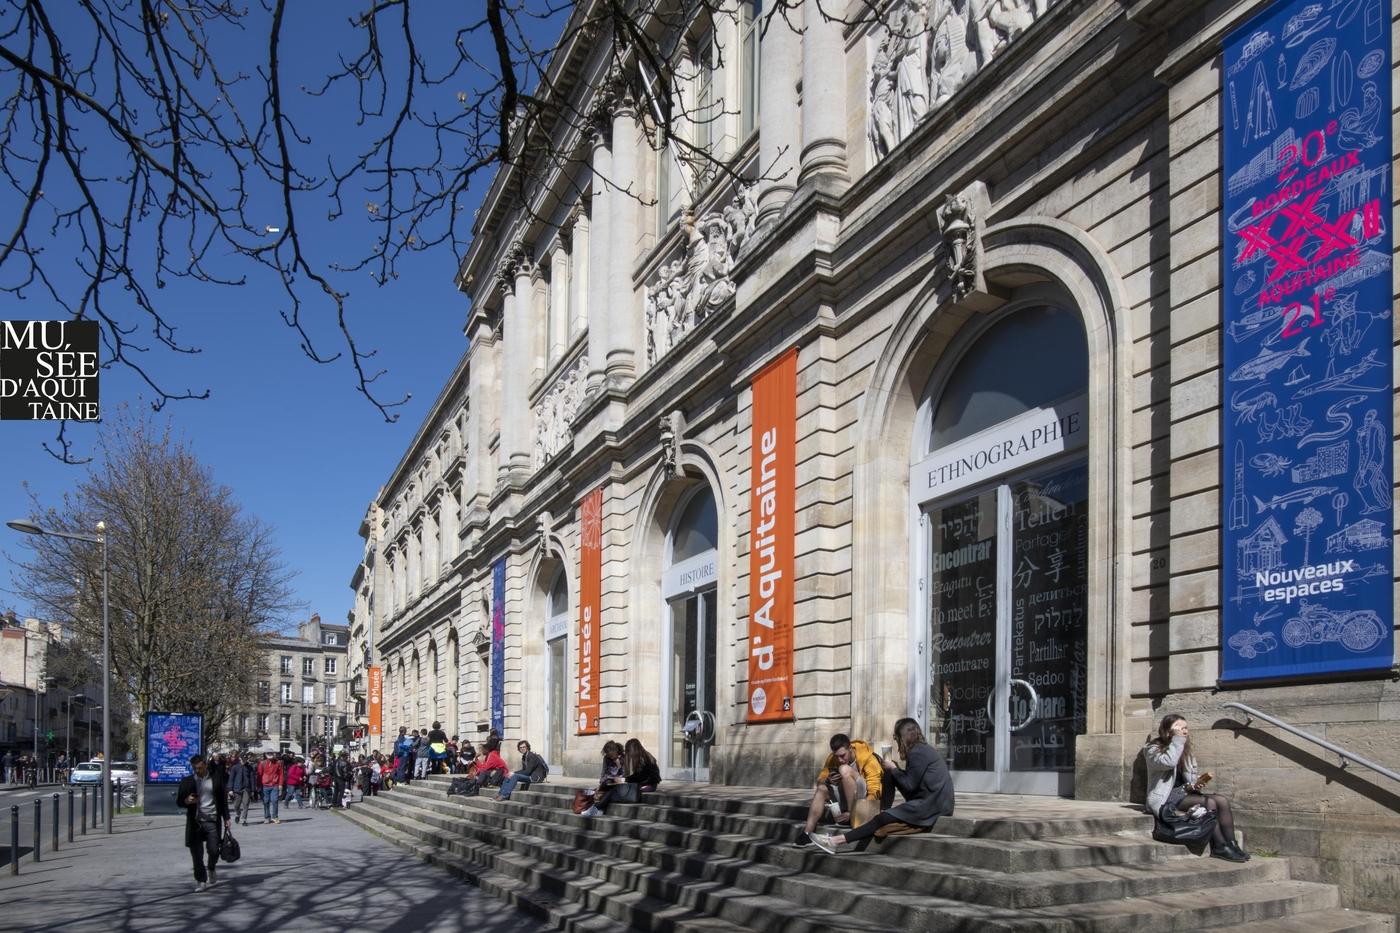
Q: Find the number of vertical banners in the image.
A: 5